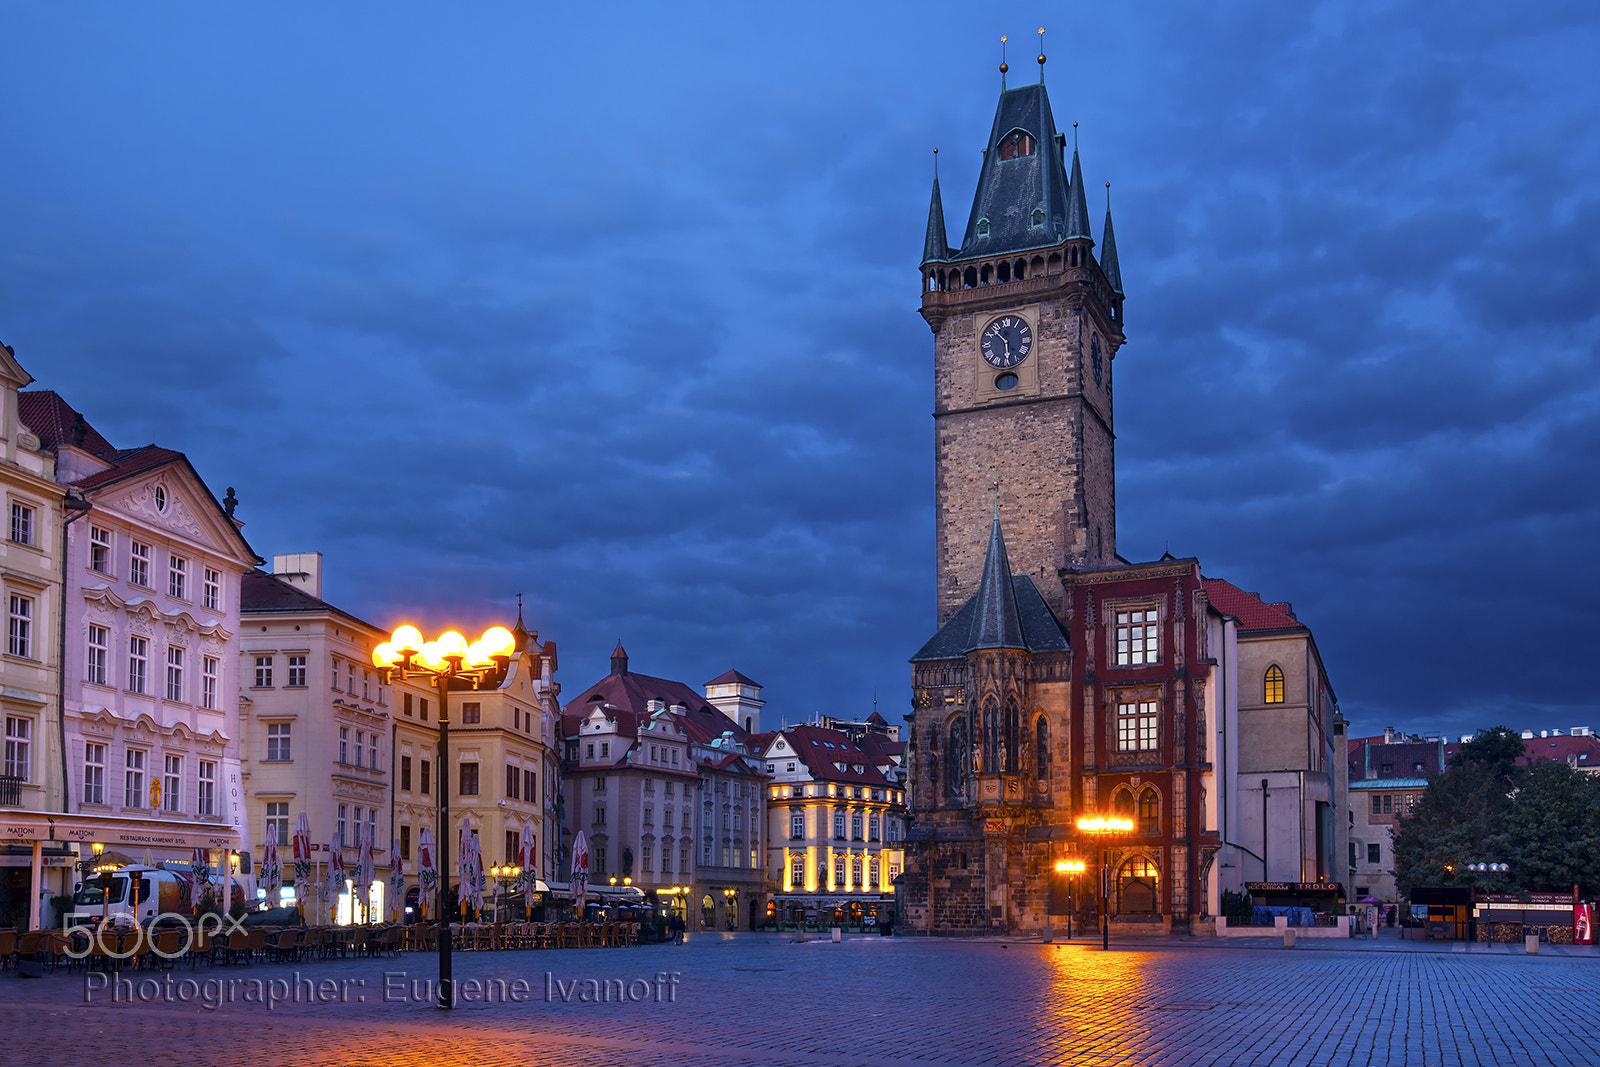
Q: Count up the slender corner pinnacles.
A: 3